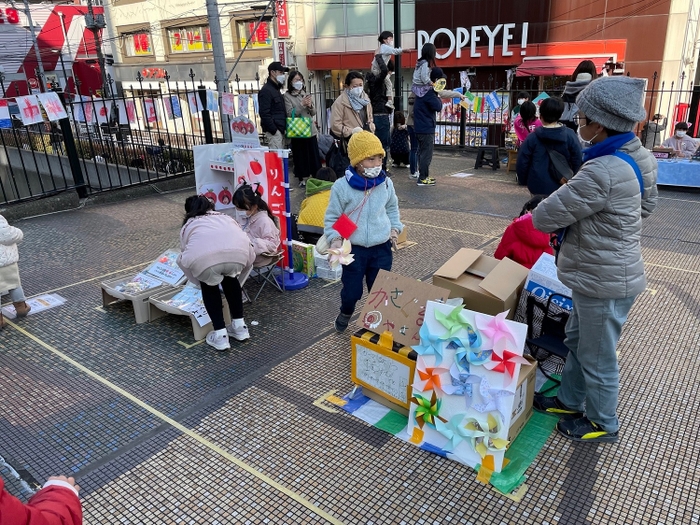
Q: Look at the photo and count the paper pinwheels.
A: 12